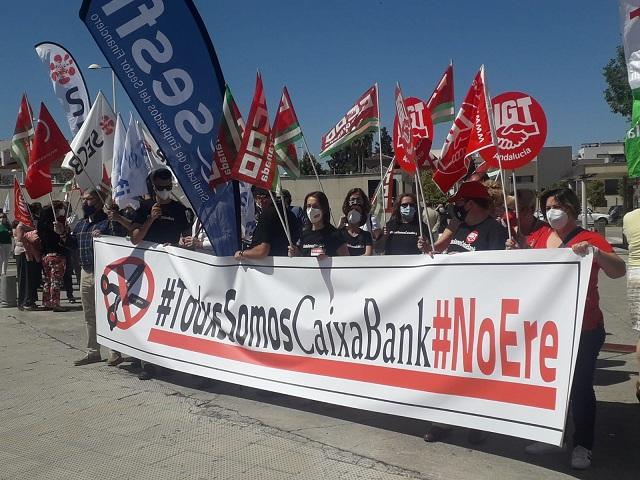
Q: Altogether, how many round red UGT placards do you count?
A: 2